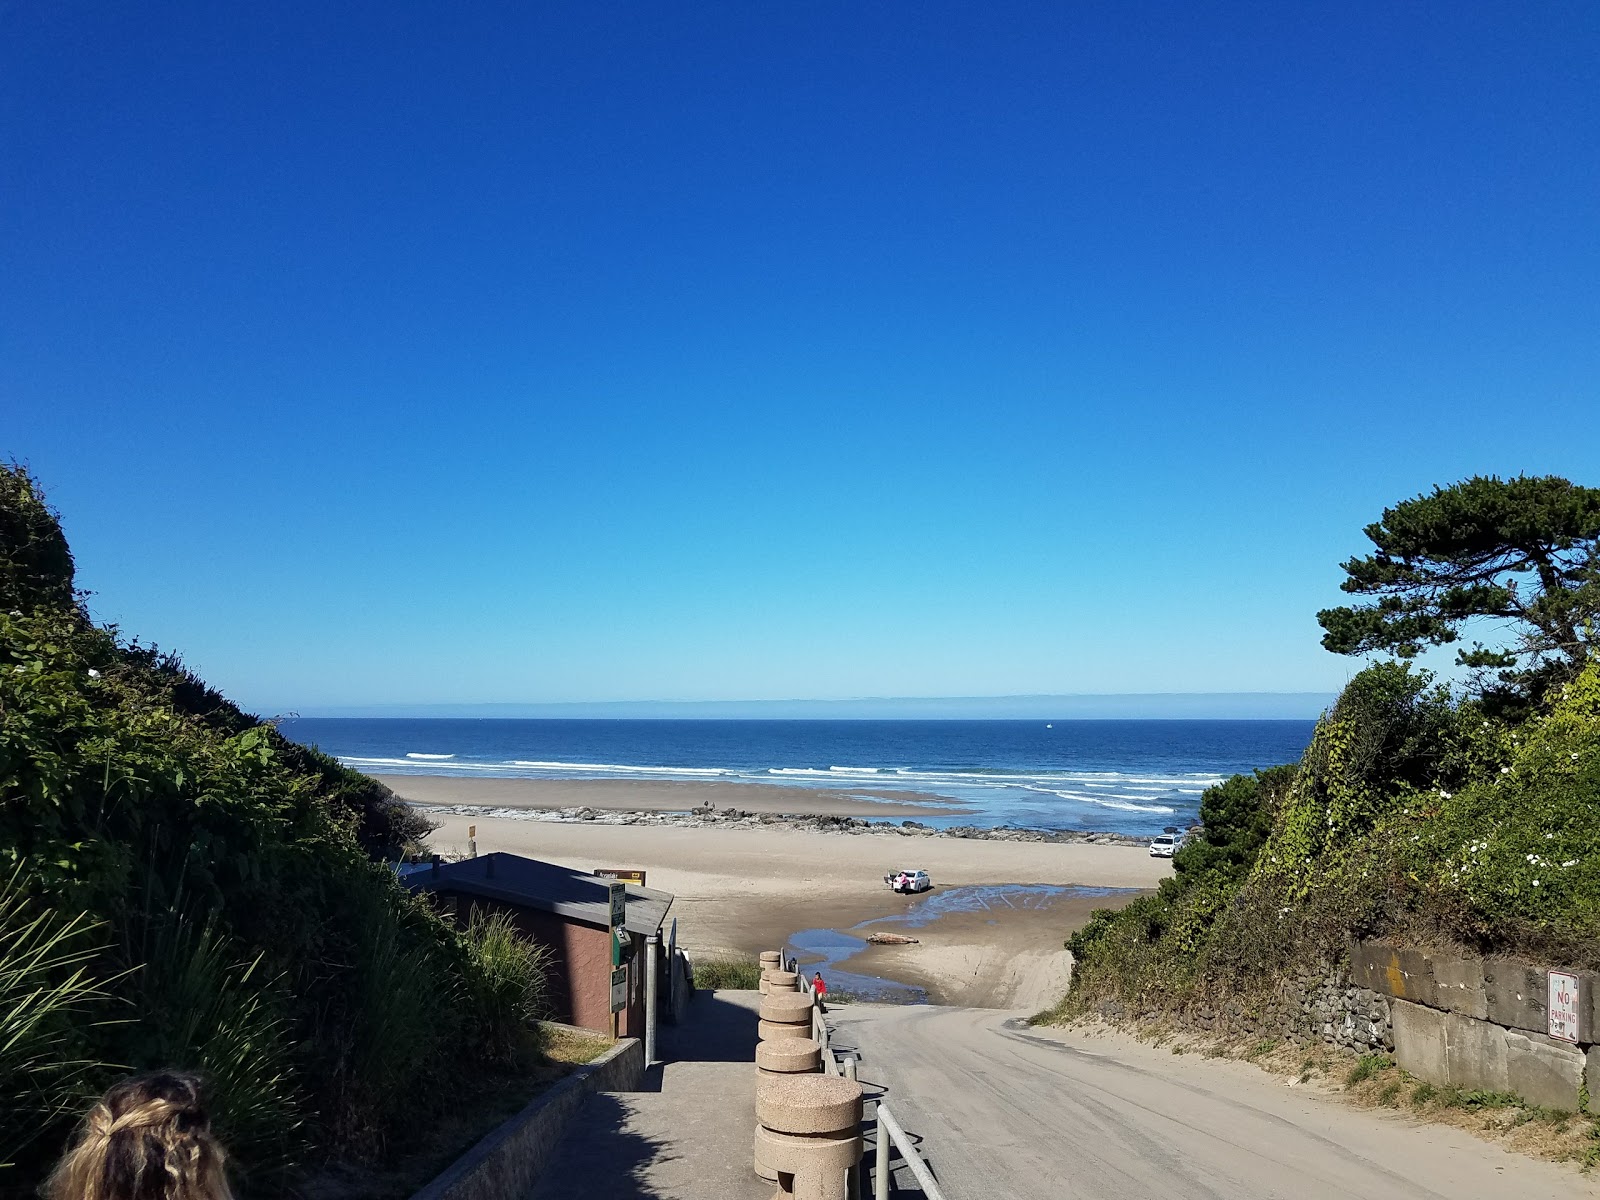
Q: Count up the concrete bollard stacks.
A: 6